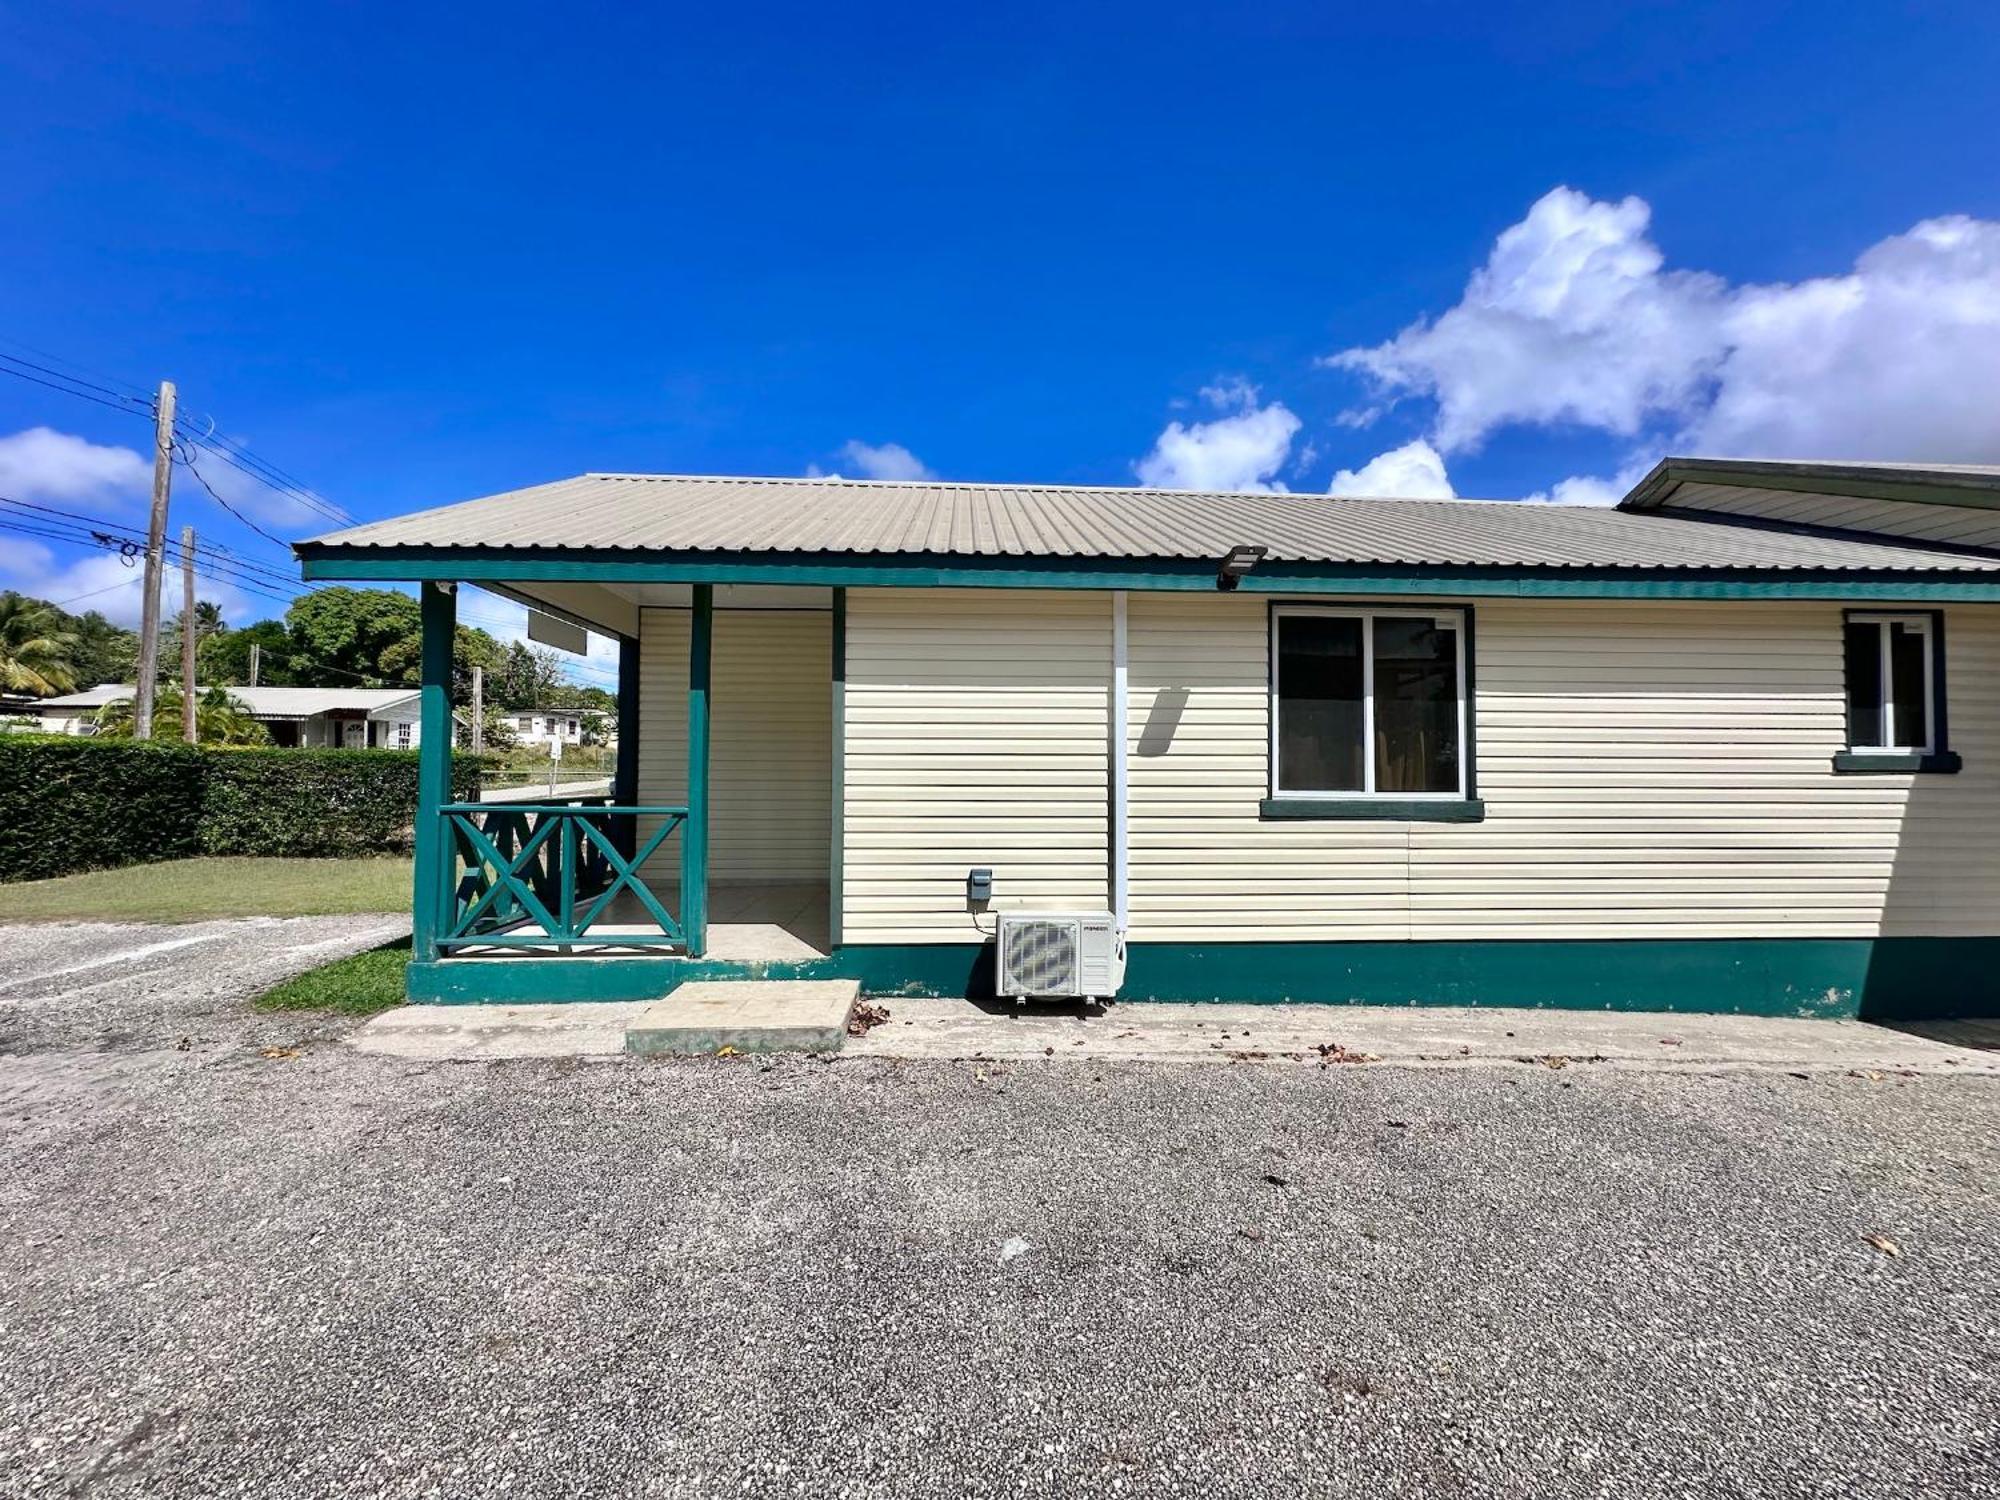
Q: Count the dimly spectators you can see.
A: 0